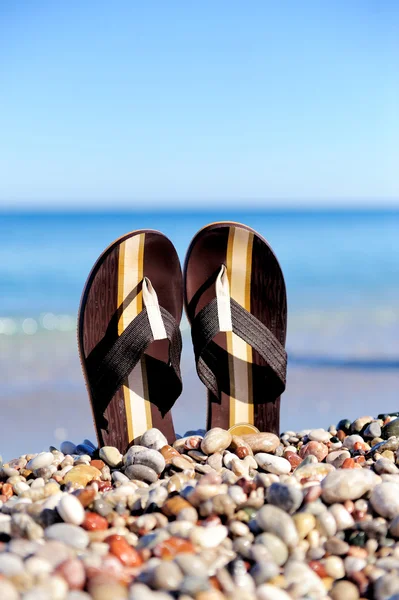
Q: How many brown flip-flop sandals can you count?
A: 2